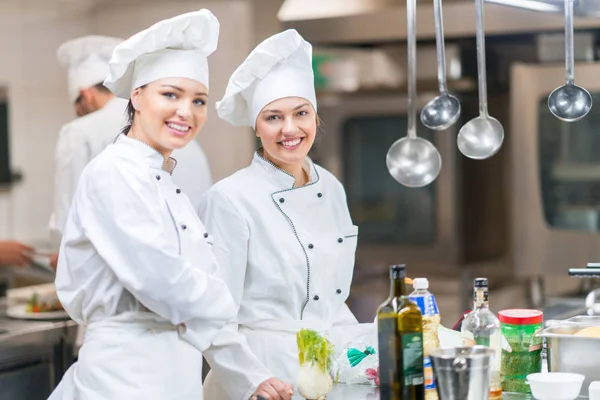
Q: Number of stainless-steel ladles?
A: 4